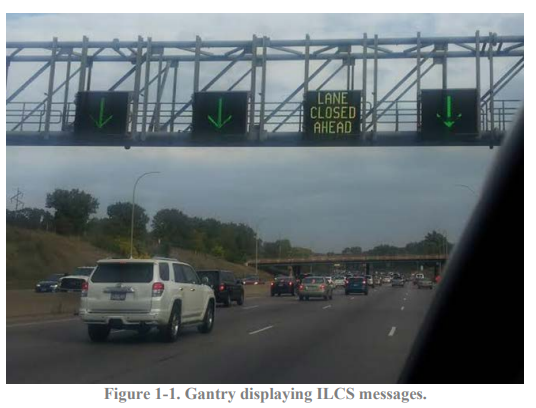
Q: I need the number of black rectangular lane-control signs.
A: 4